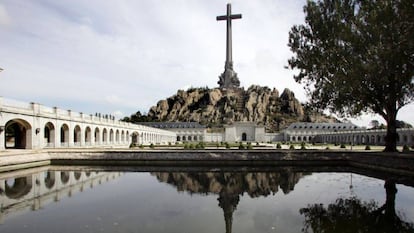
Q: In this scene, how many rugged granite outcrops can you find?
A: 1